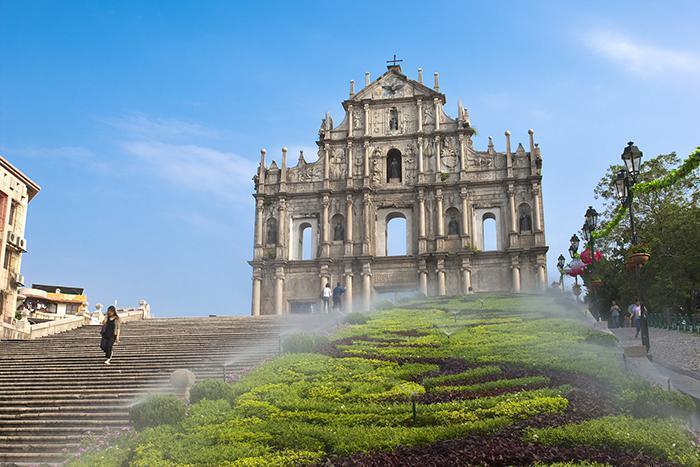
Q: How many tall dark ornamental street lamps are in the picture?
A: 4